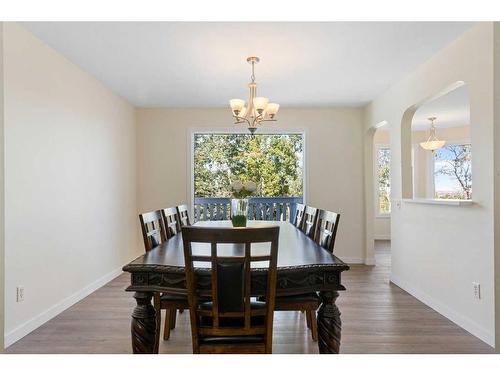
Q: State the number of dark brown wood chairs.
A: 7